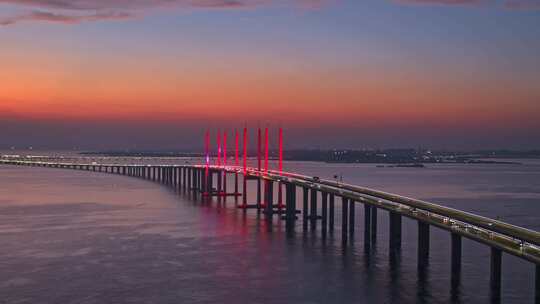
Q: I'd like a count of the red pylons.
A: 8